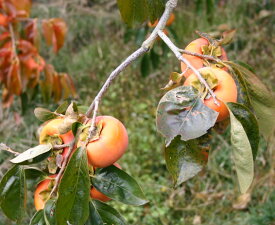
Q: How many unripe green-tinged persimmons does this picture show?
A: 0